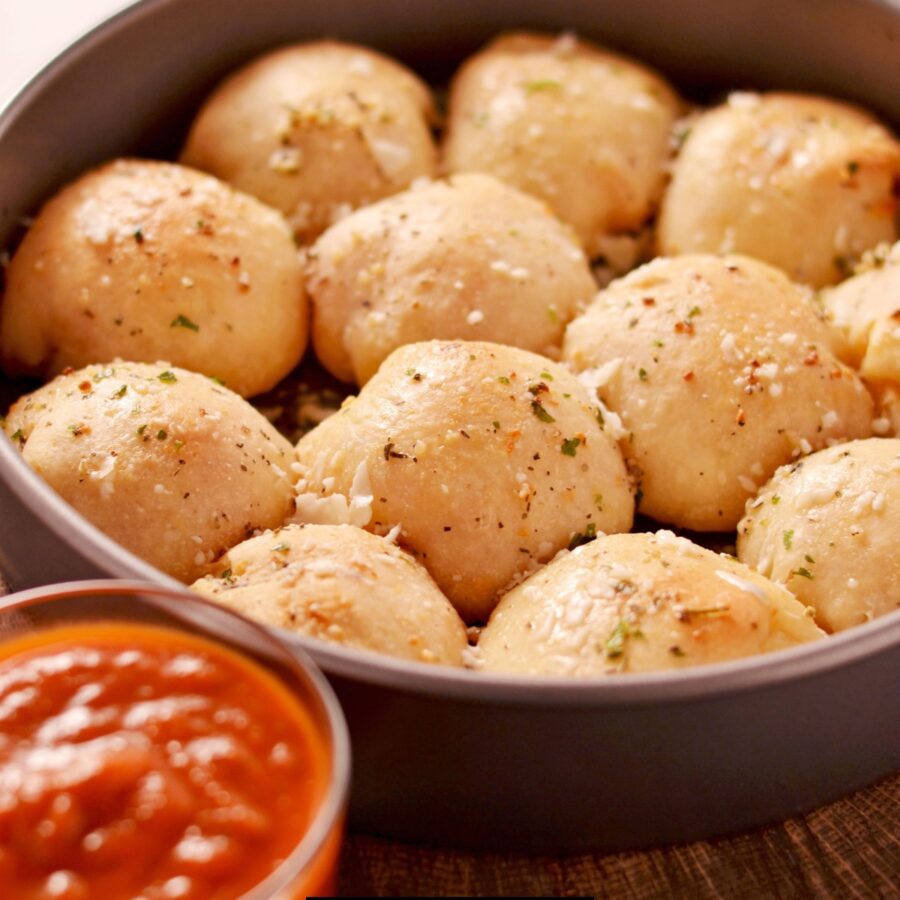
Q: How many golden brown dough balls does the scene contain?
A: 12